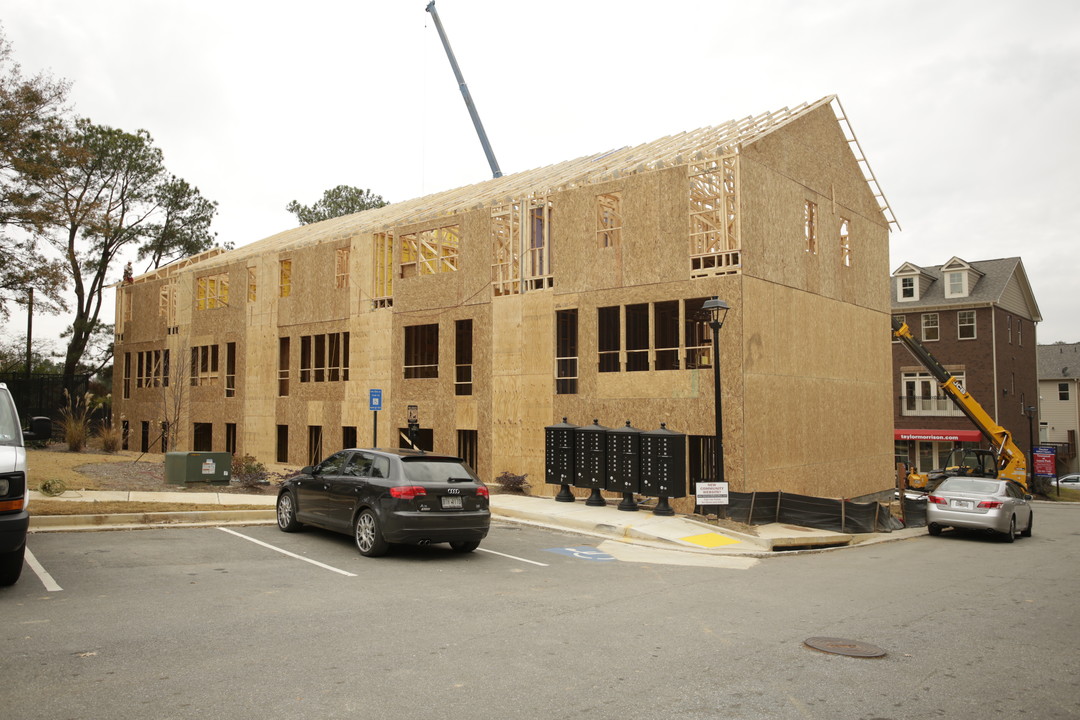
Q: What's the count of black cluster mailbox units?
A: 4